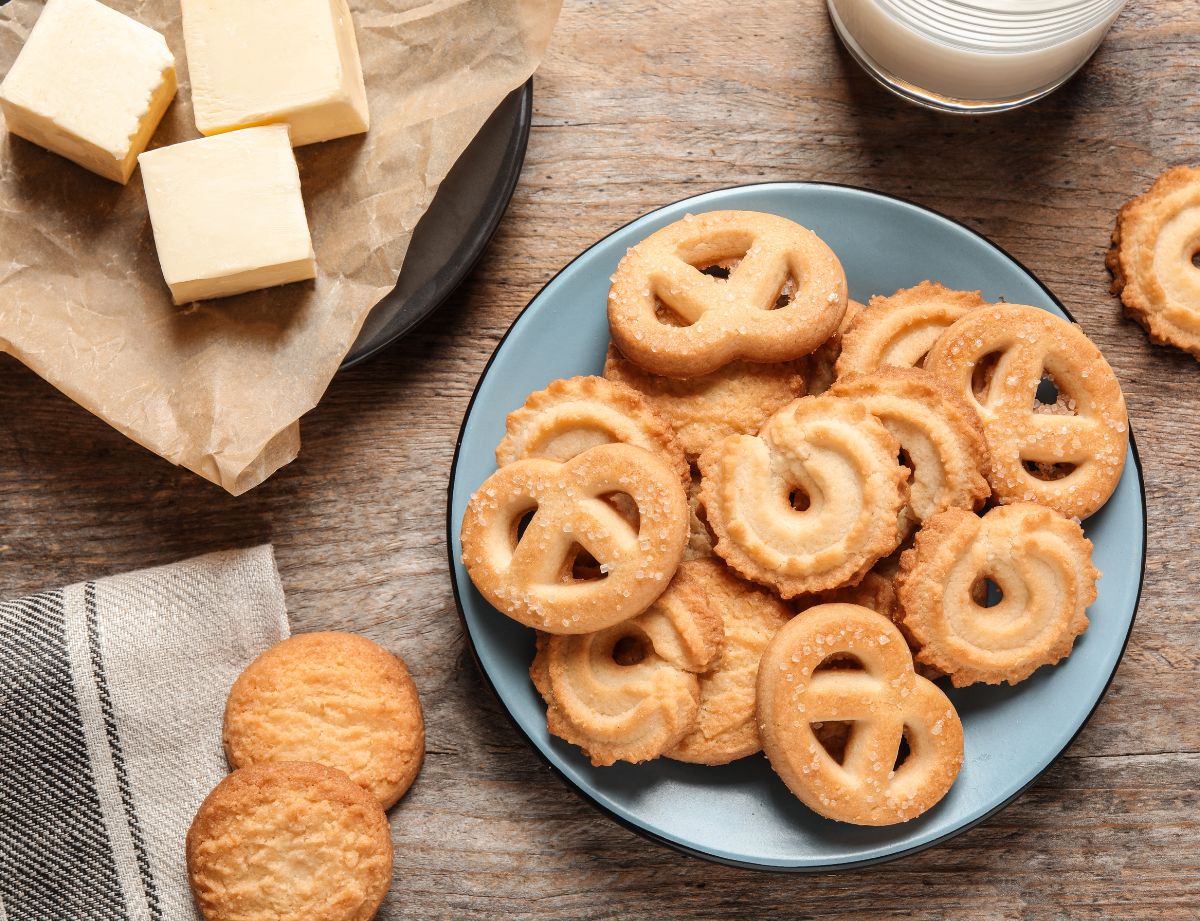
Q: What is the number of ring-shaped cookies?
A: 7